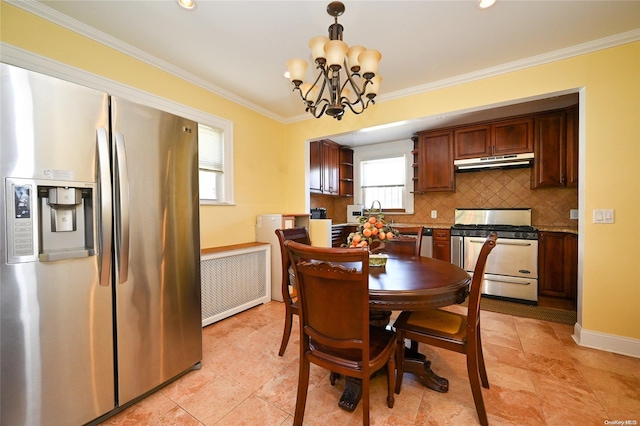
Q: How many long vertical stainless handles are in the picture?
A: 2